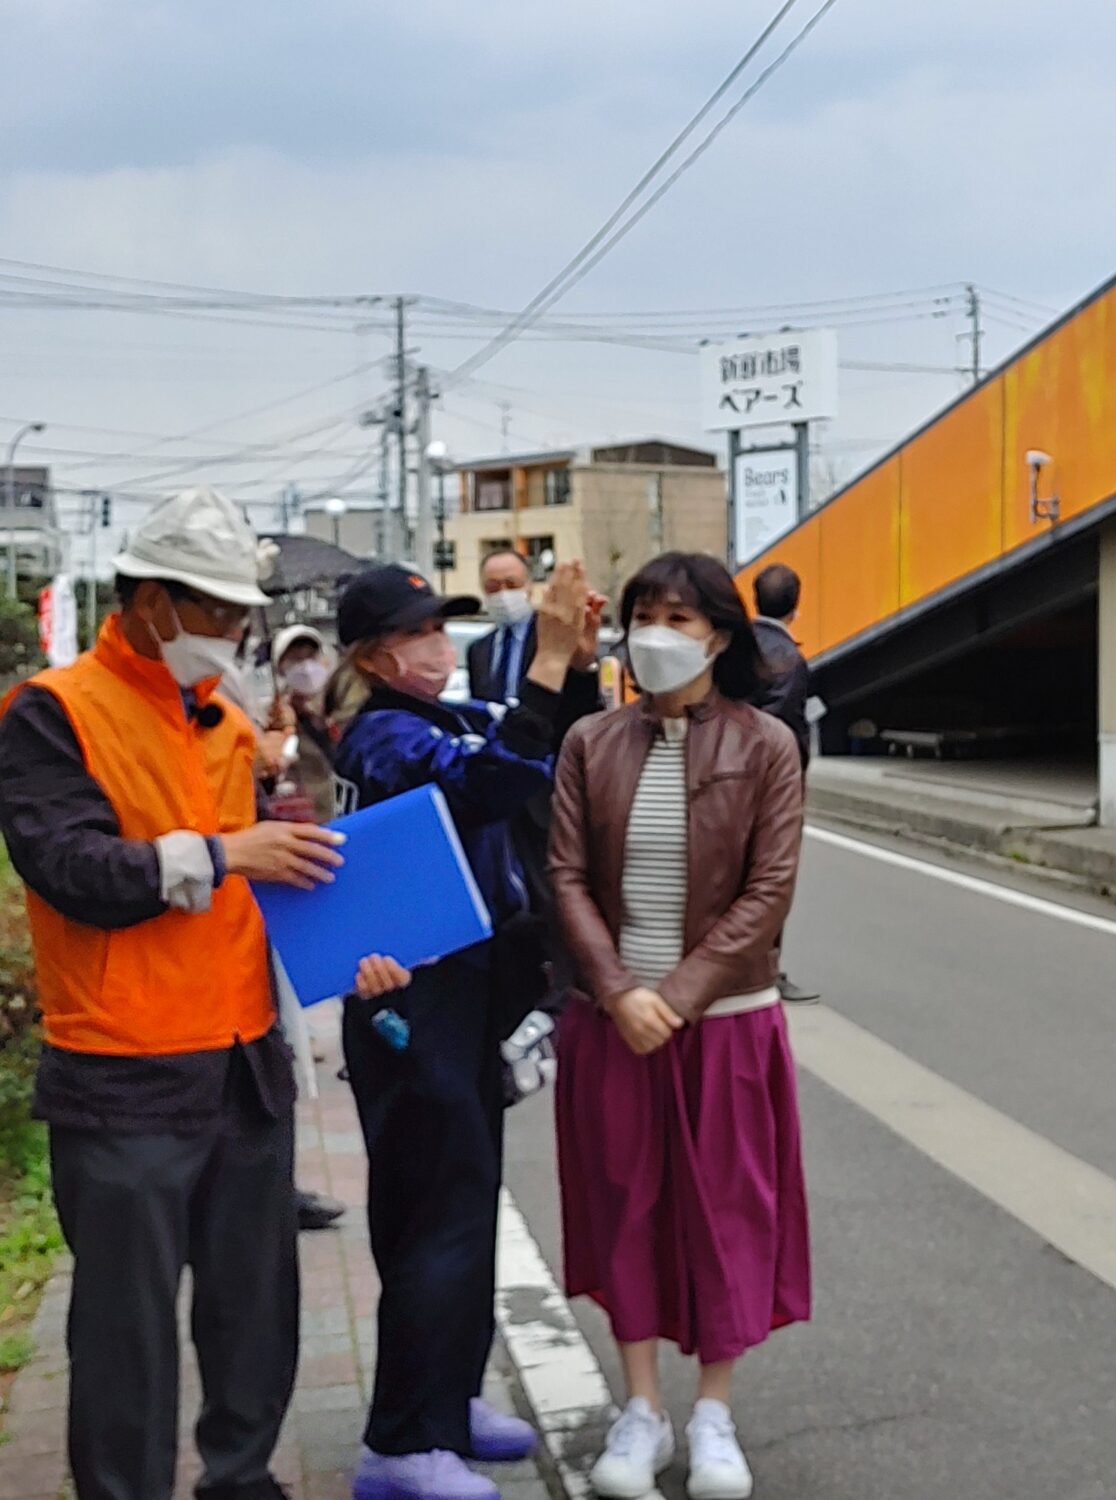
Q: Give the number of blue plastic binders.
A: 1